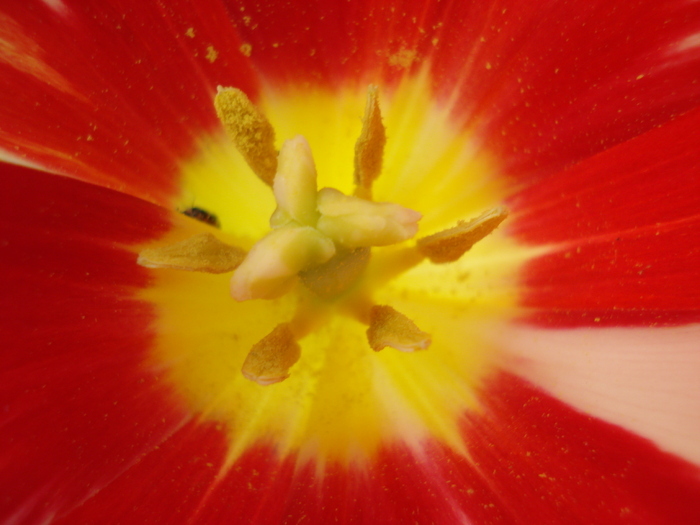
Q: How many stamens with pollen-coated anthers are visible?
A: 6